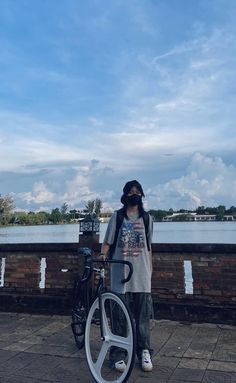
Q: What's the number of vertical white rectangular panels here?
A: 3